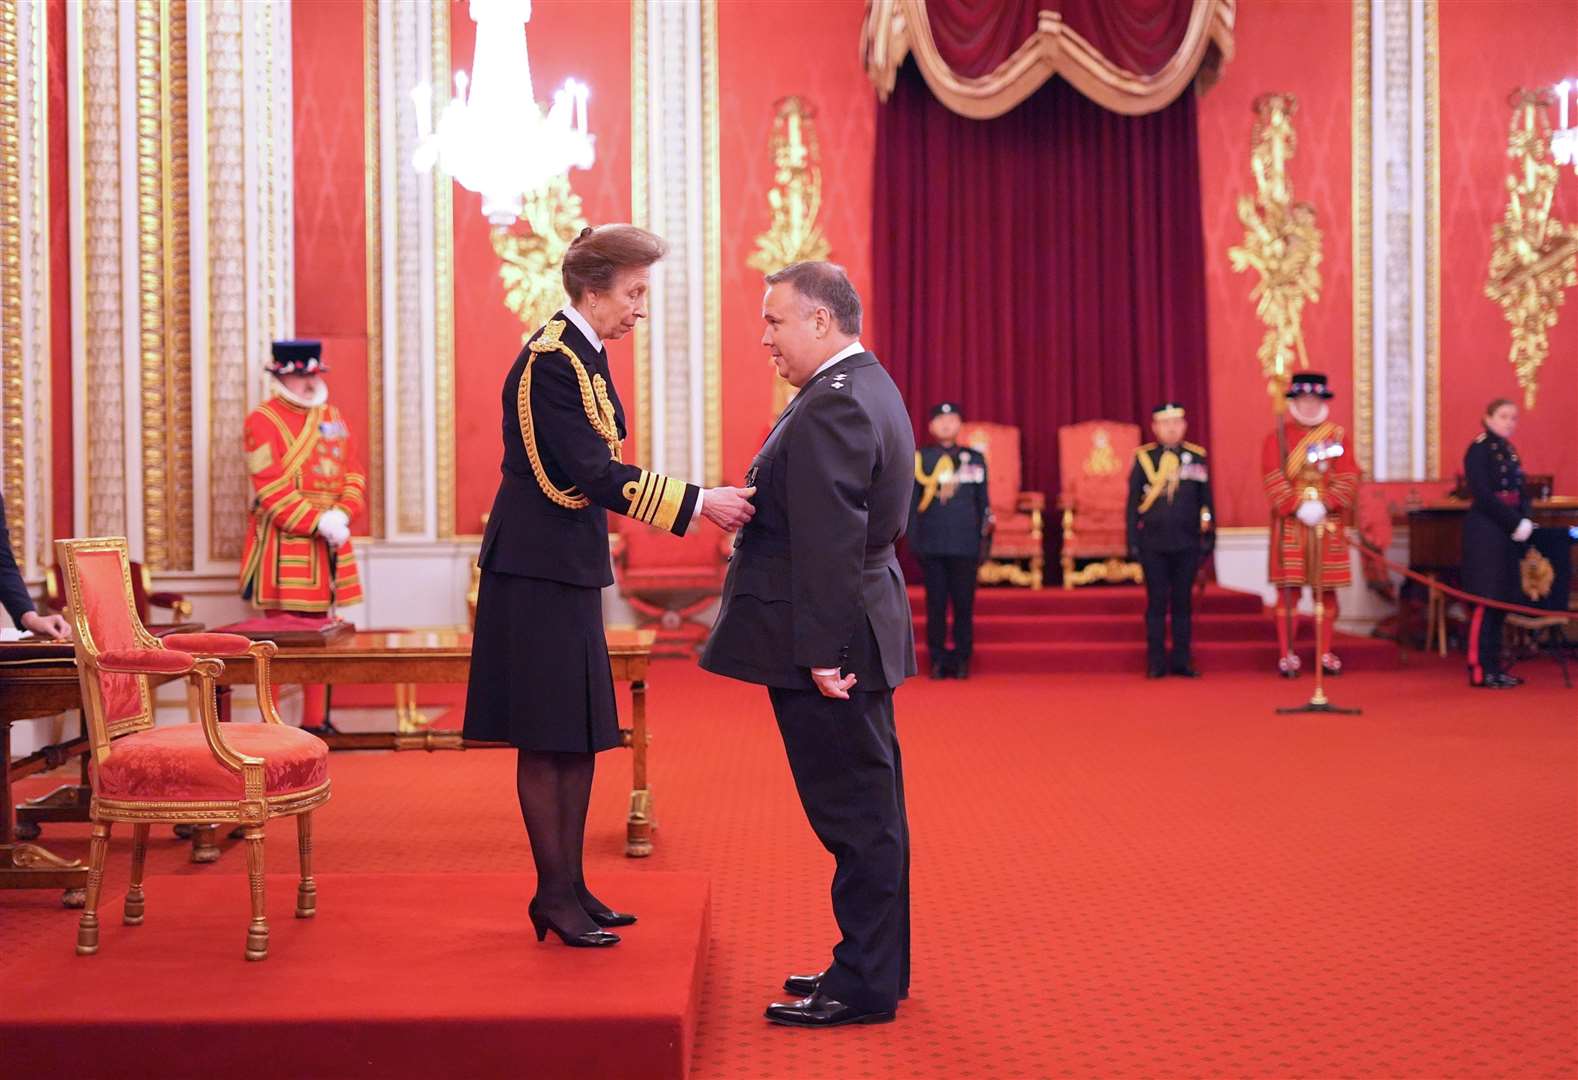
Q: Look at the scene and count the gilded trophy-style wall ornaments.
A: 4